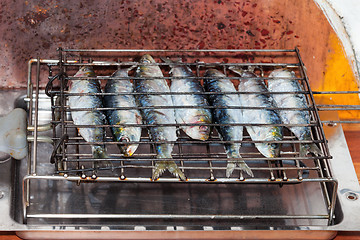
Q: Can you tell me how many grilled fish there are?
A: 7